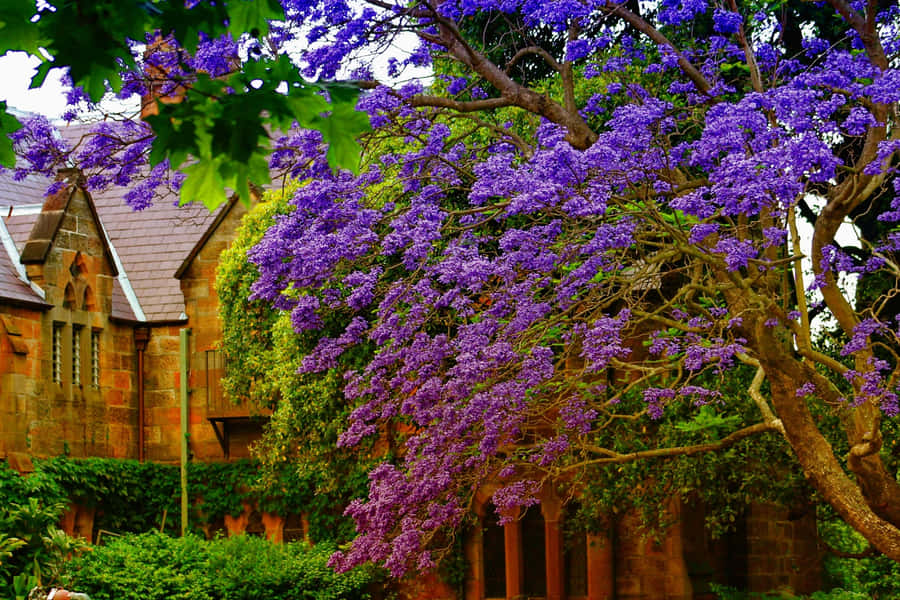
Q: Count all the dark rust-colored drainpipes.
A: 1